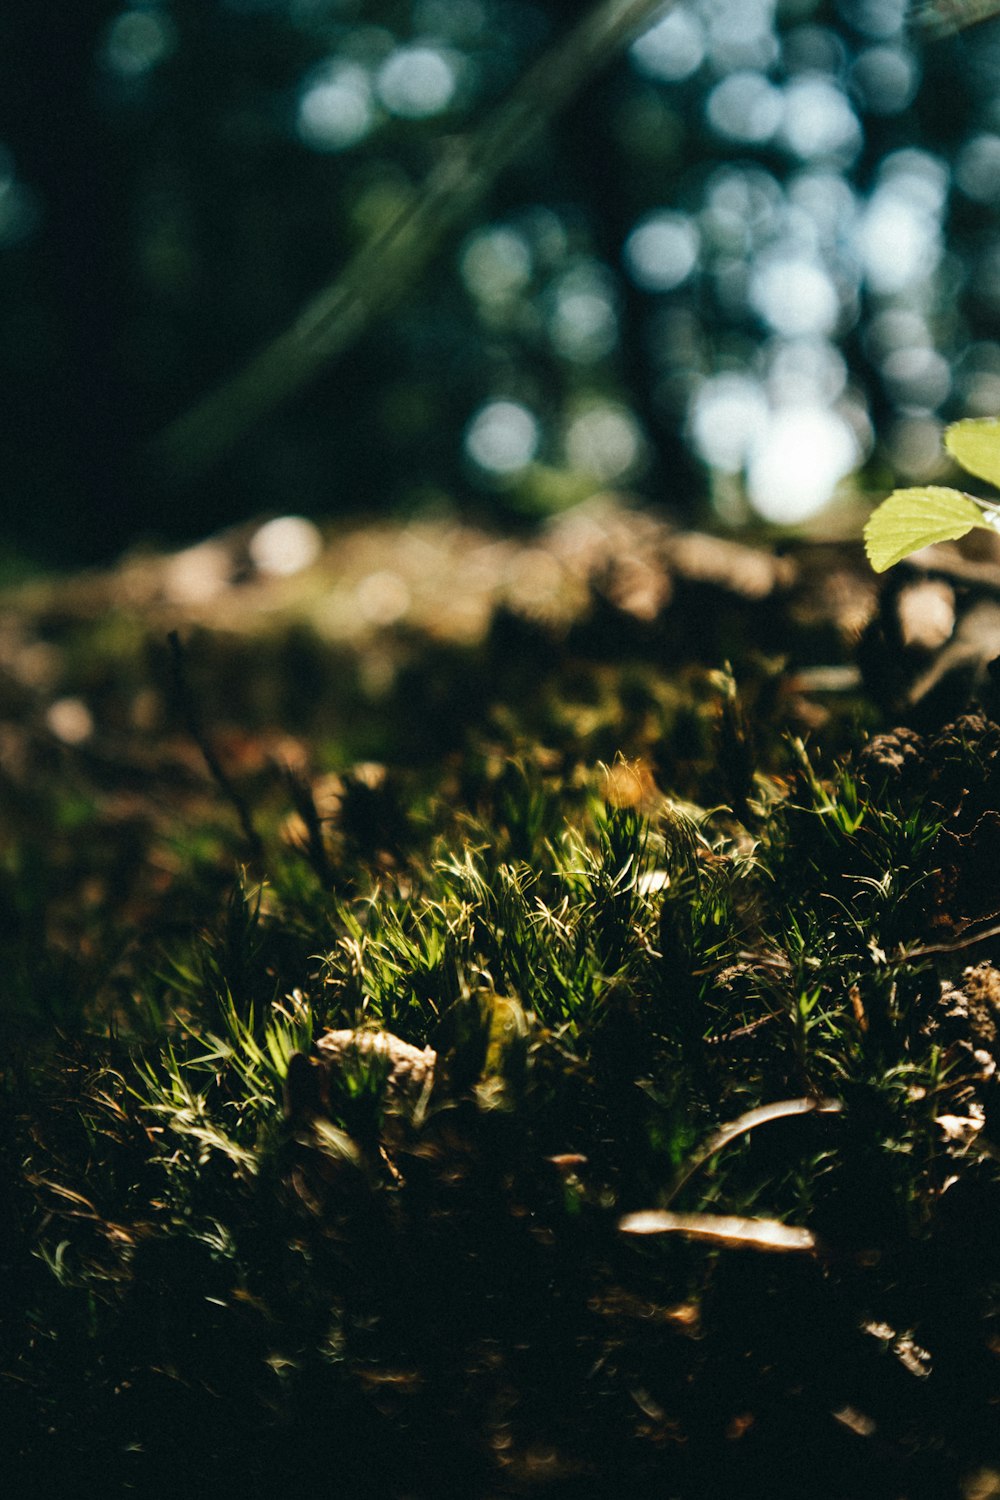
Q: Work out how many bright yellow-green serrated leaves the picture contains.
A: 2